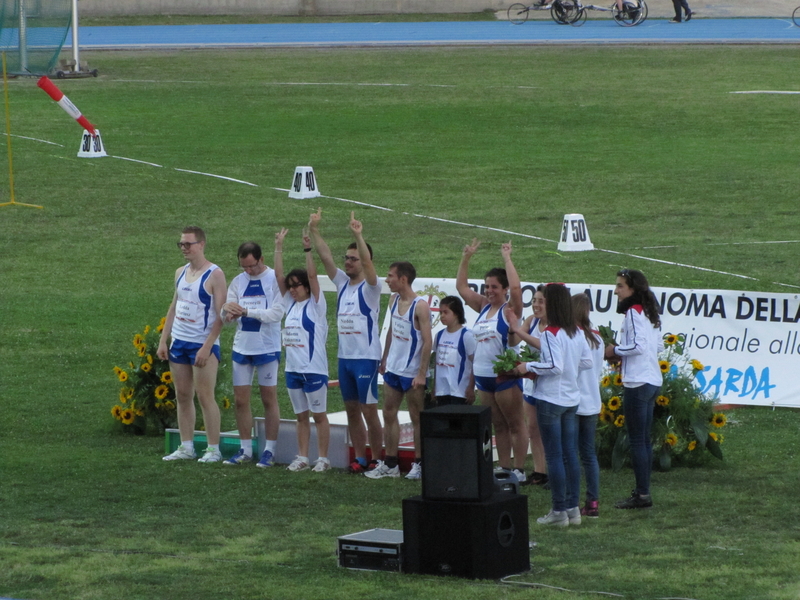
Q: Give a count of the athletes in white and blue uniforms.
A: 8